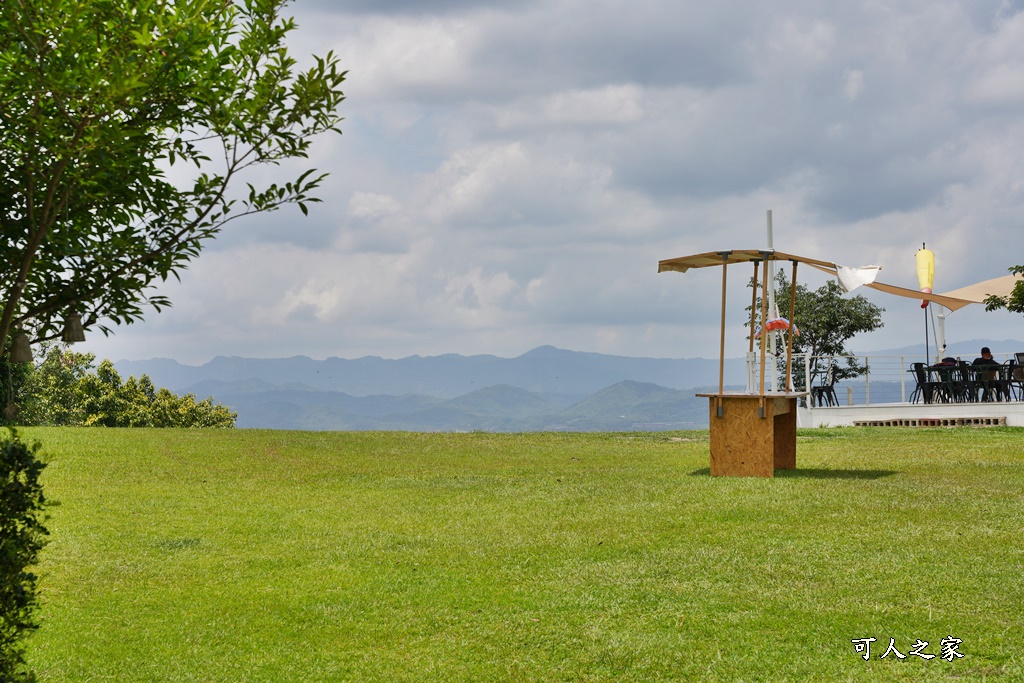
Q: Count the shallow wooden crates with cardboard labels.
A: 0